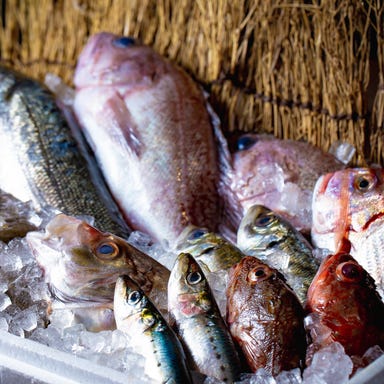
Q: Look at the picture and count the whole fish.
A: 11